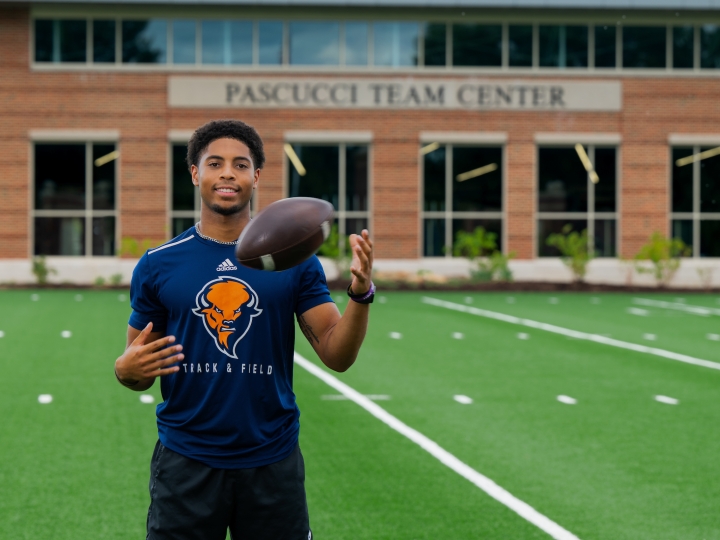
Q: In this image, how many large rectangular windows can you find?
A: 6